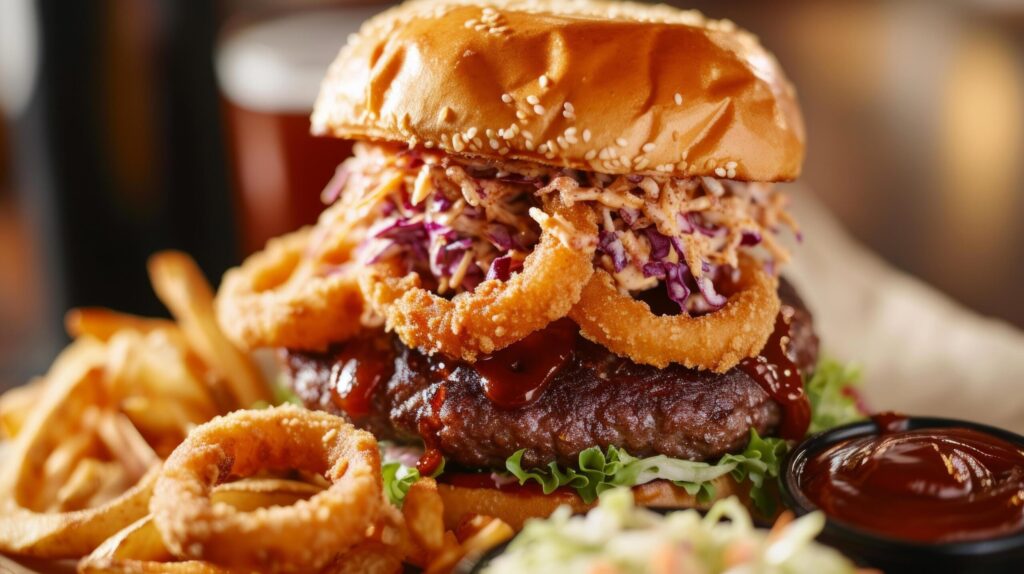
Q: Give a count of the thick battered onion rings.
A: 4